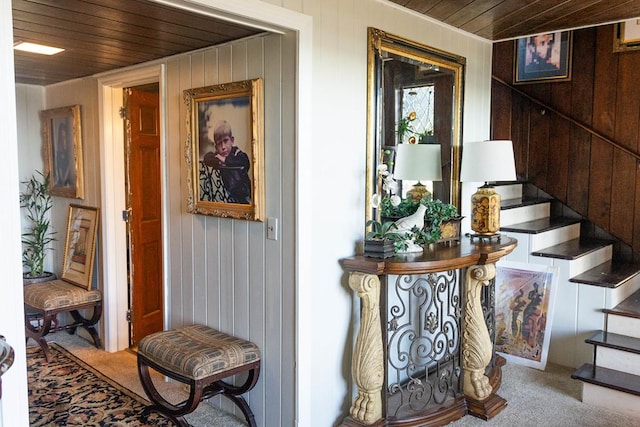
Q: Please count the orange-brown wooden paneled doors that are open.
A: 1